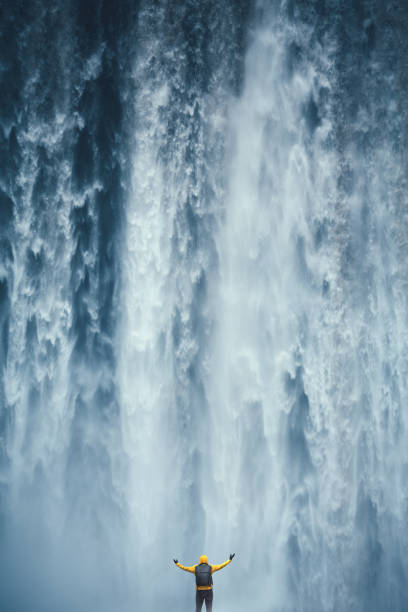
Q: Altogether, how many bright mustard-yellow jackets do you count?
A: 1